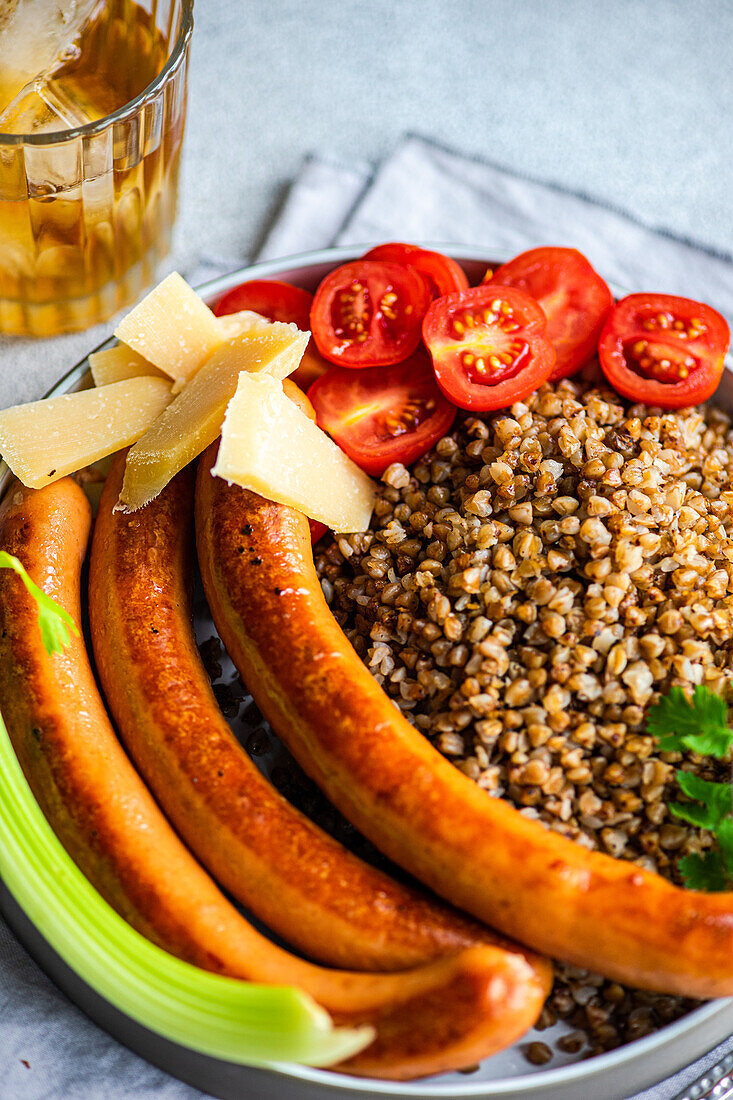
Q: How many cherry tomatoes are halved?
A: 7